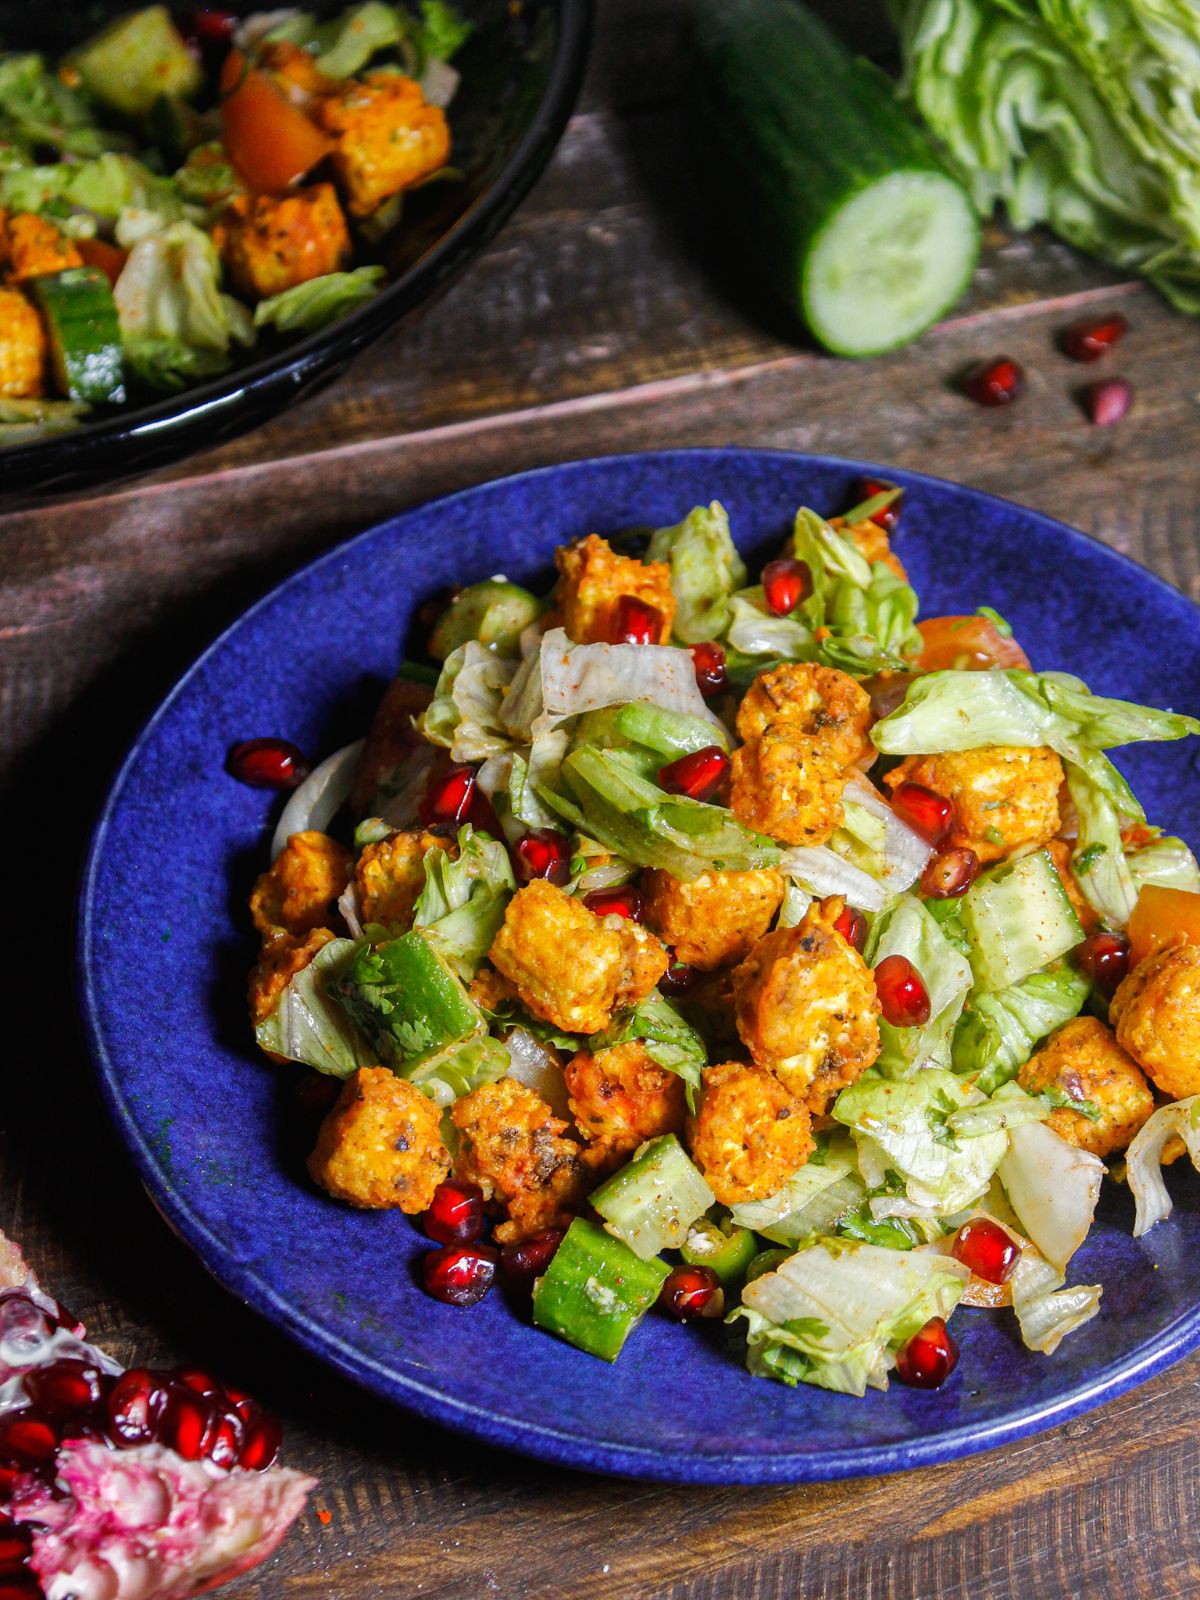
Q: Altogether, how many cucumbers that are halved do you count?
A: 1